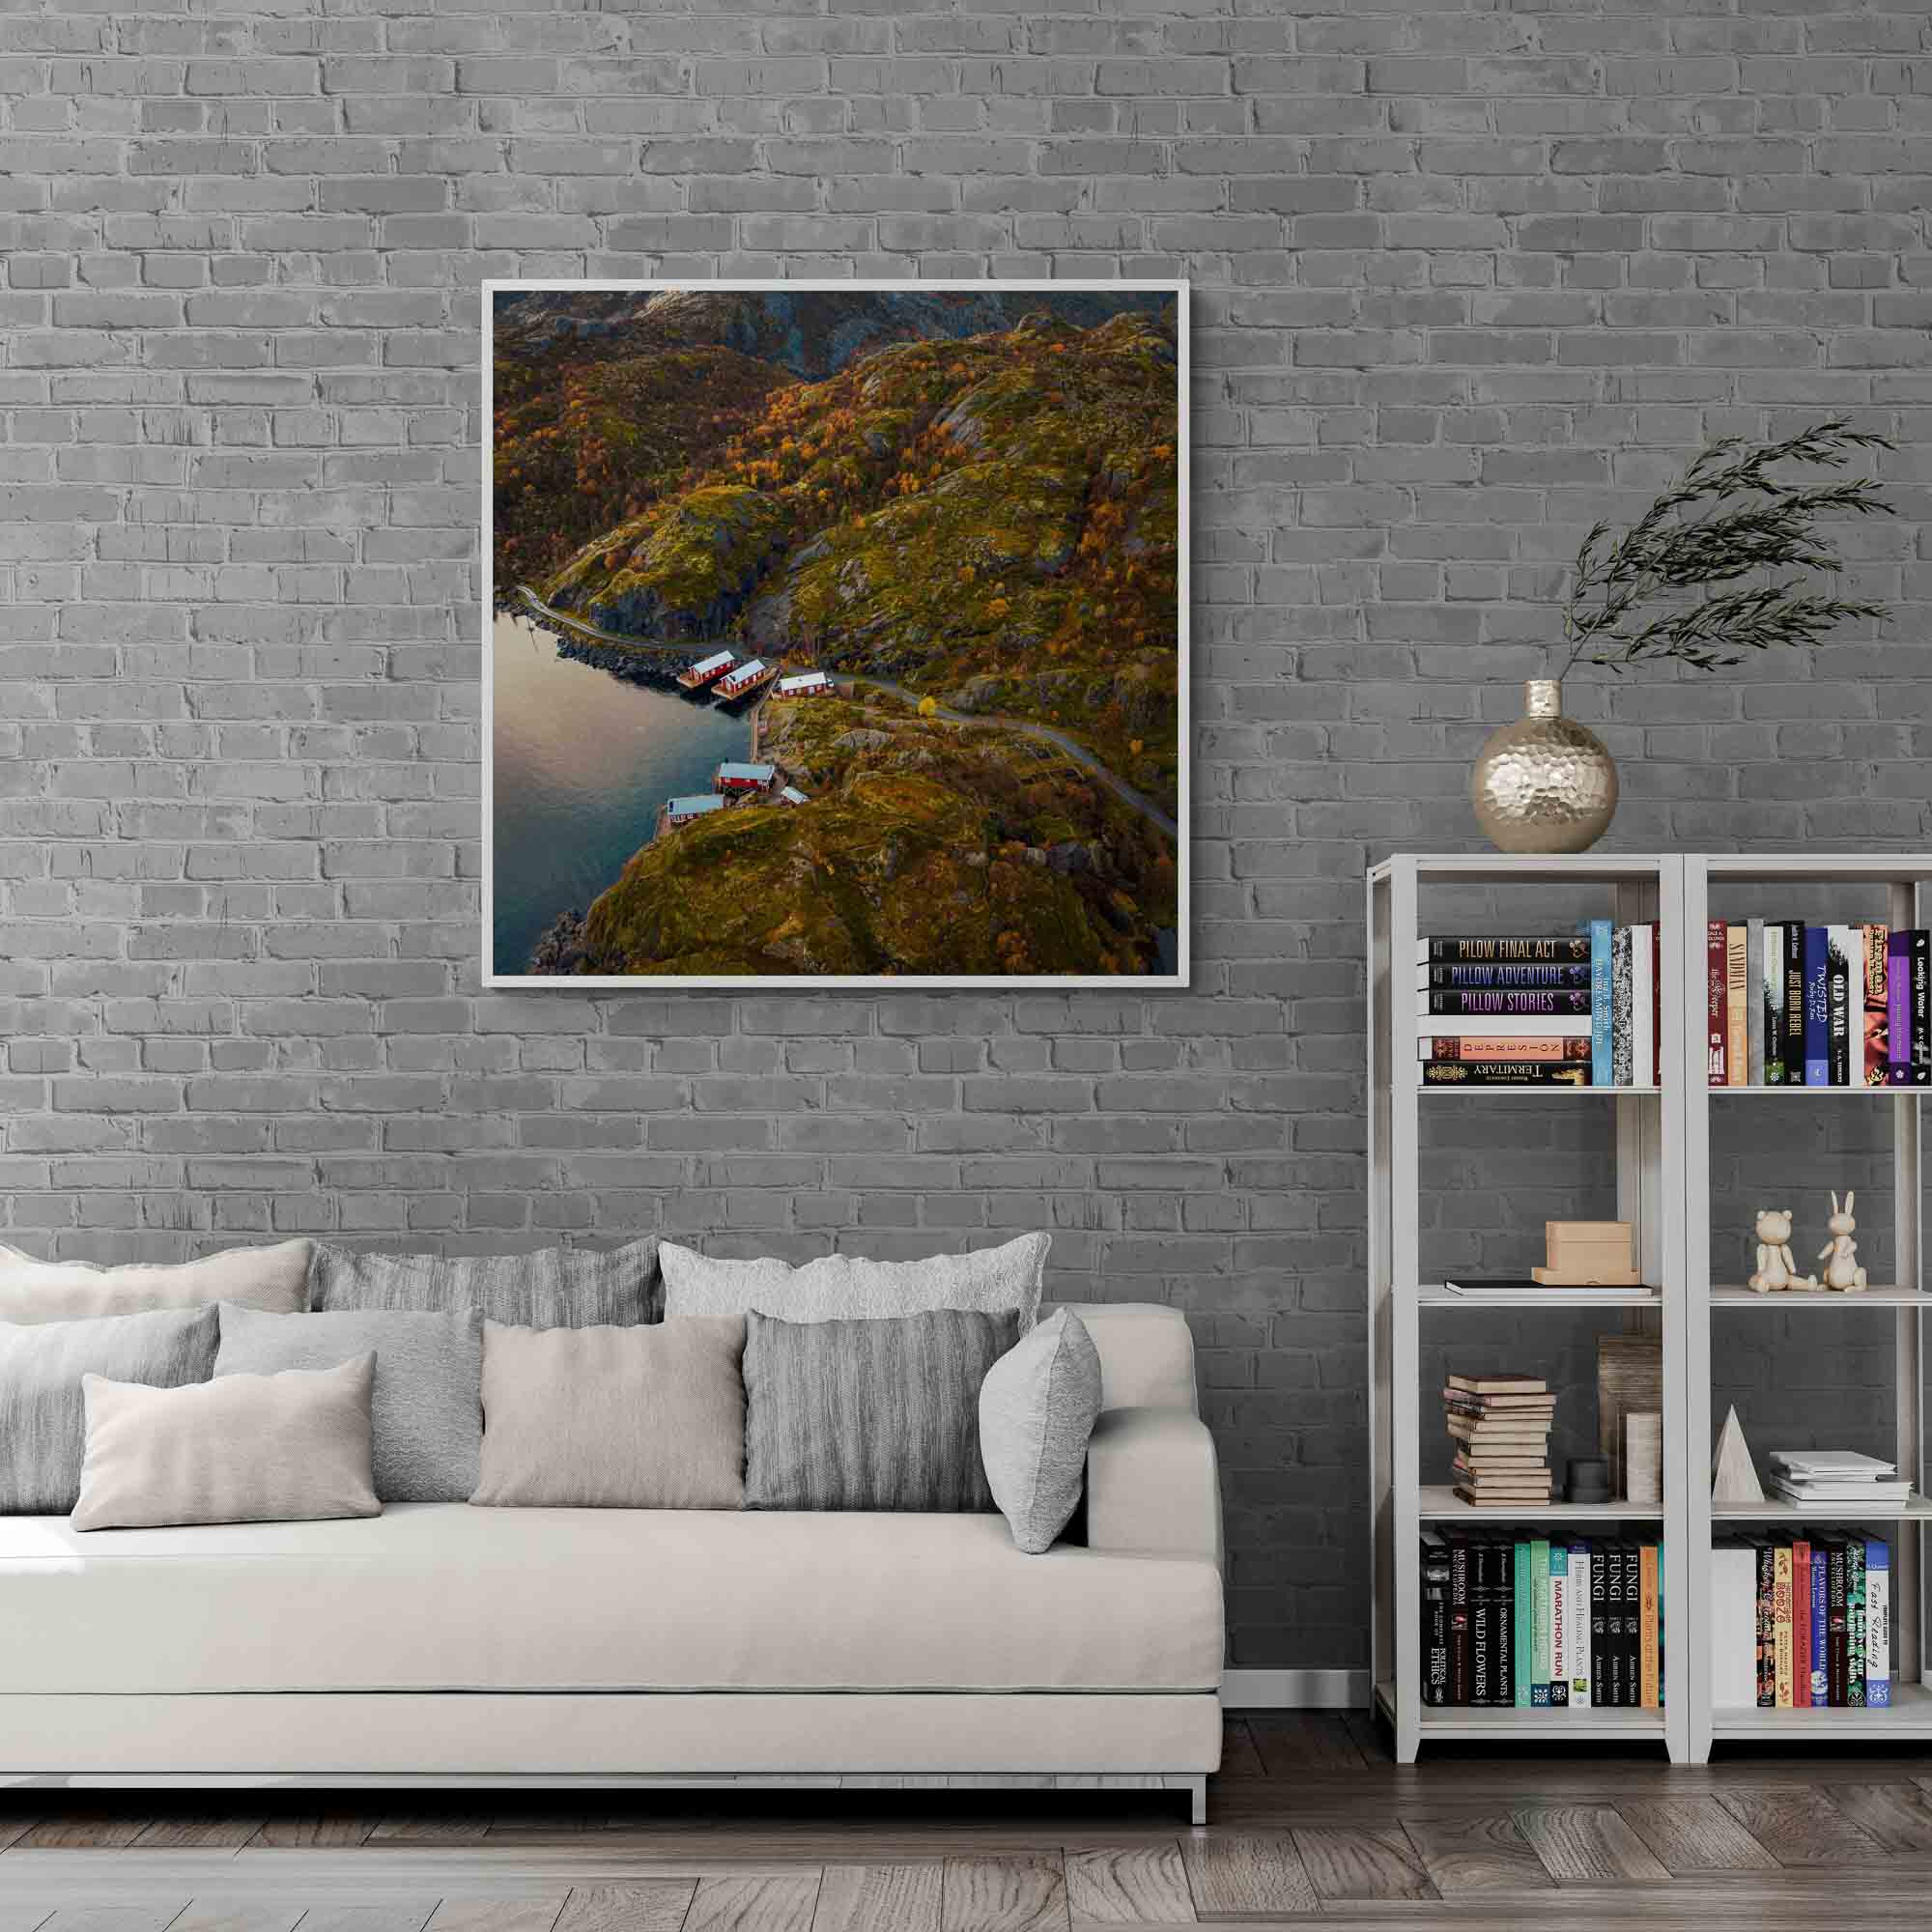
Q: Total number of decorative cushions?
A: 9